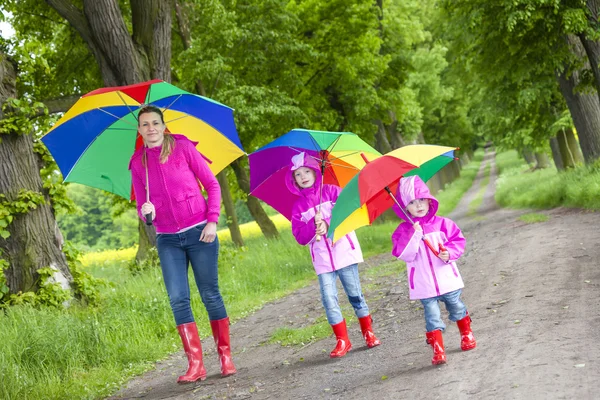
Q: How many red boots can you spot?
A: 6